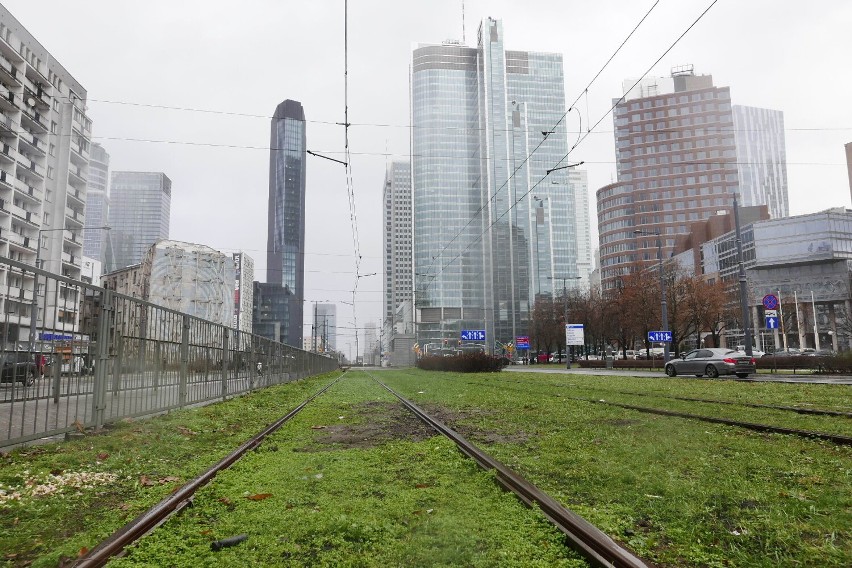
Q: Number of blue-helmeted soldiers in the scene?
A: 0